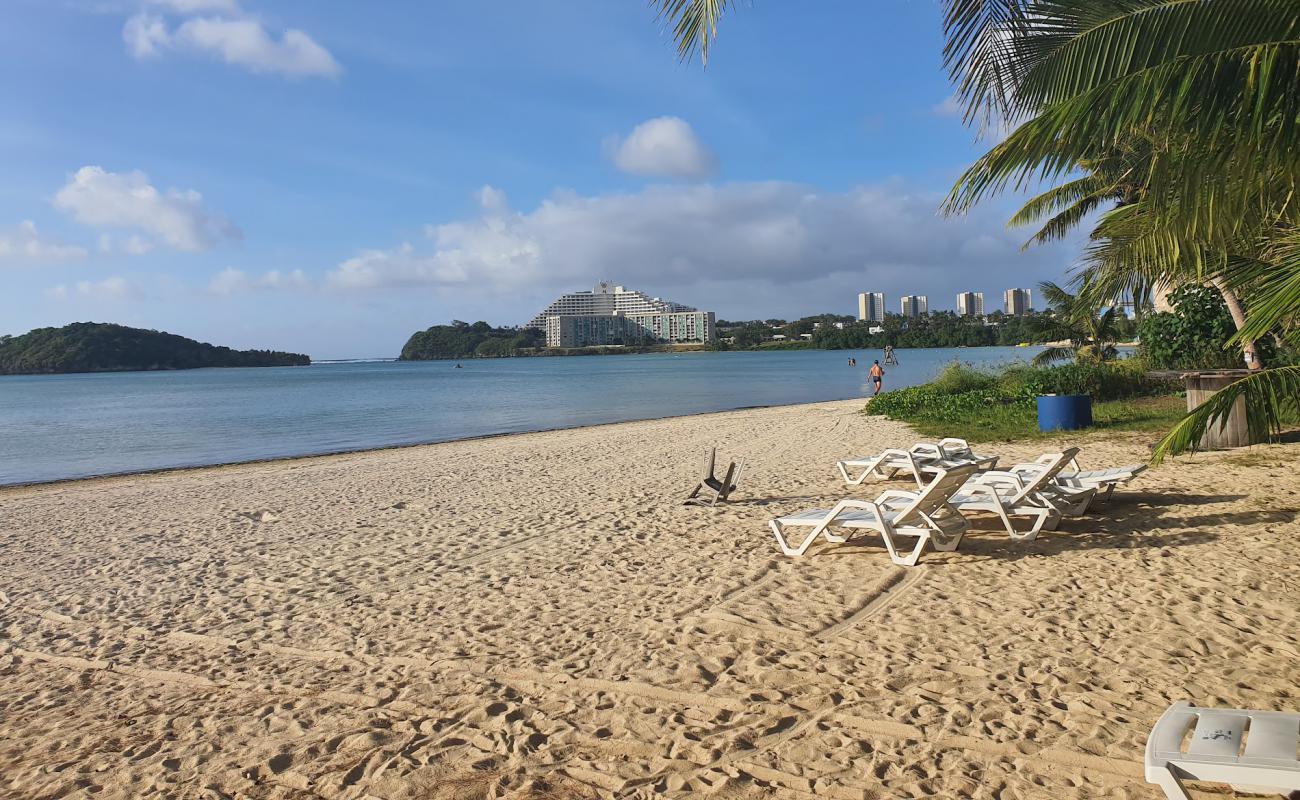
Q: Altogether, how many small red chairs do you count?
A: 0